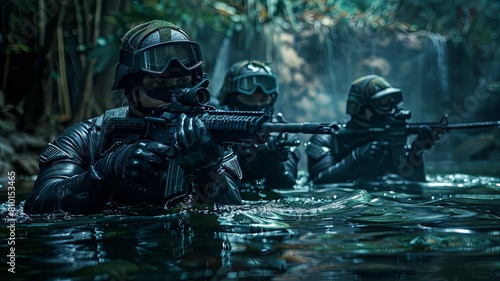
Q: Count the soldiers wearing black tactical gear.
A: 3